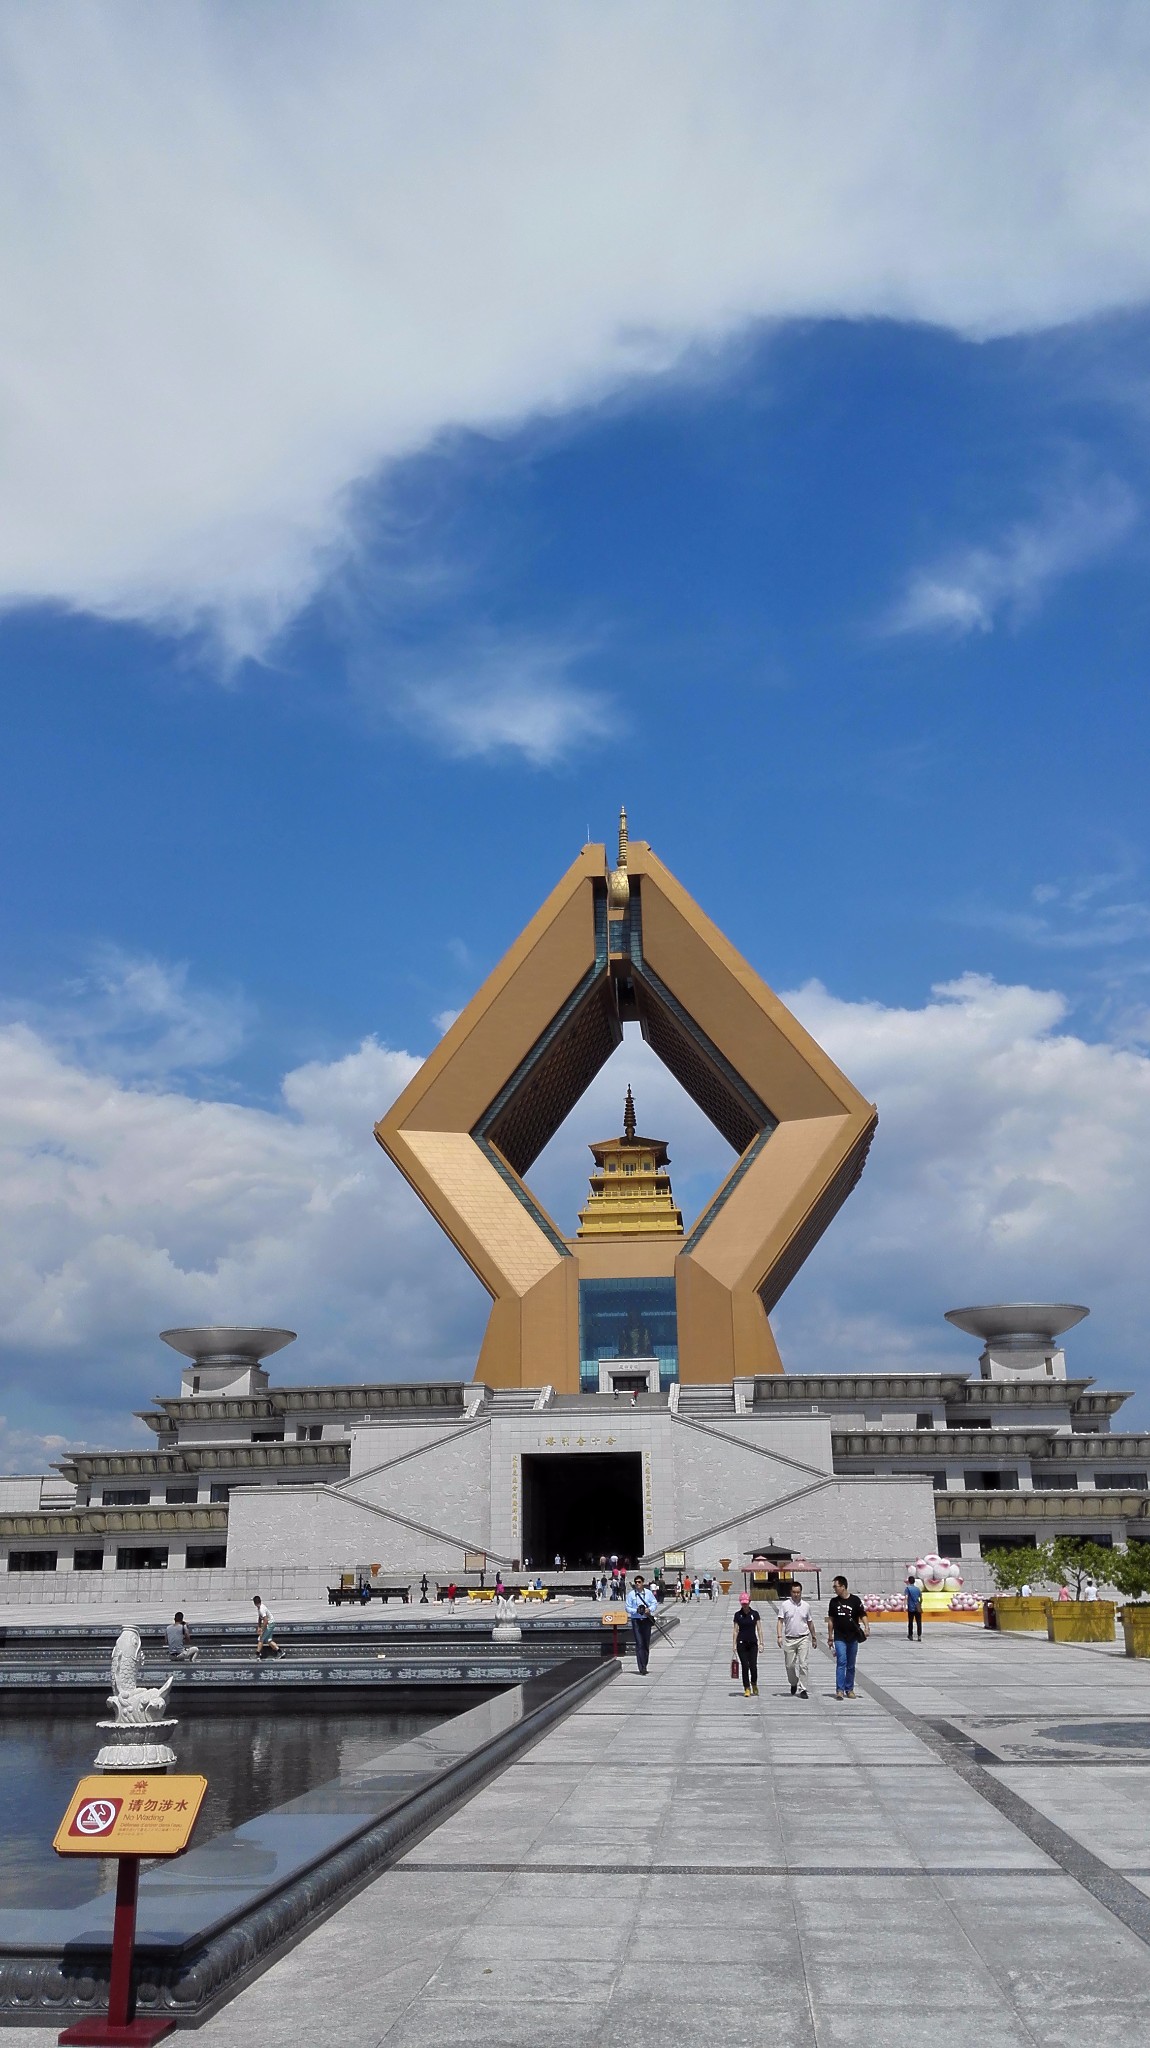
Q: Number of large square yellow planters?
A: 3